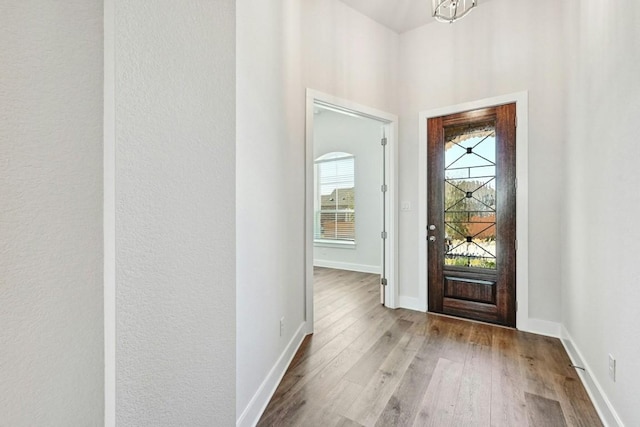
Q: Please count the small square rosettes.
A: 3